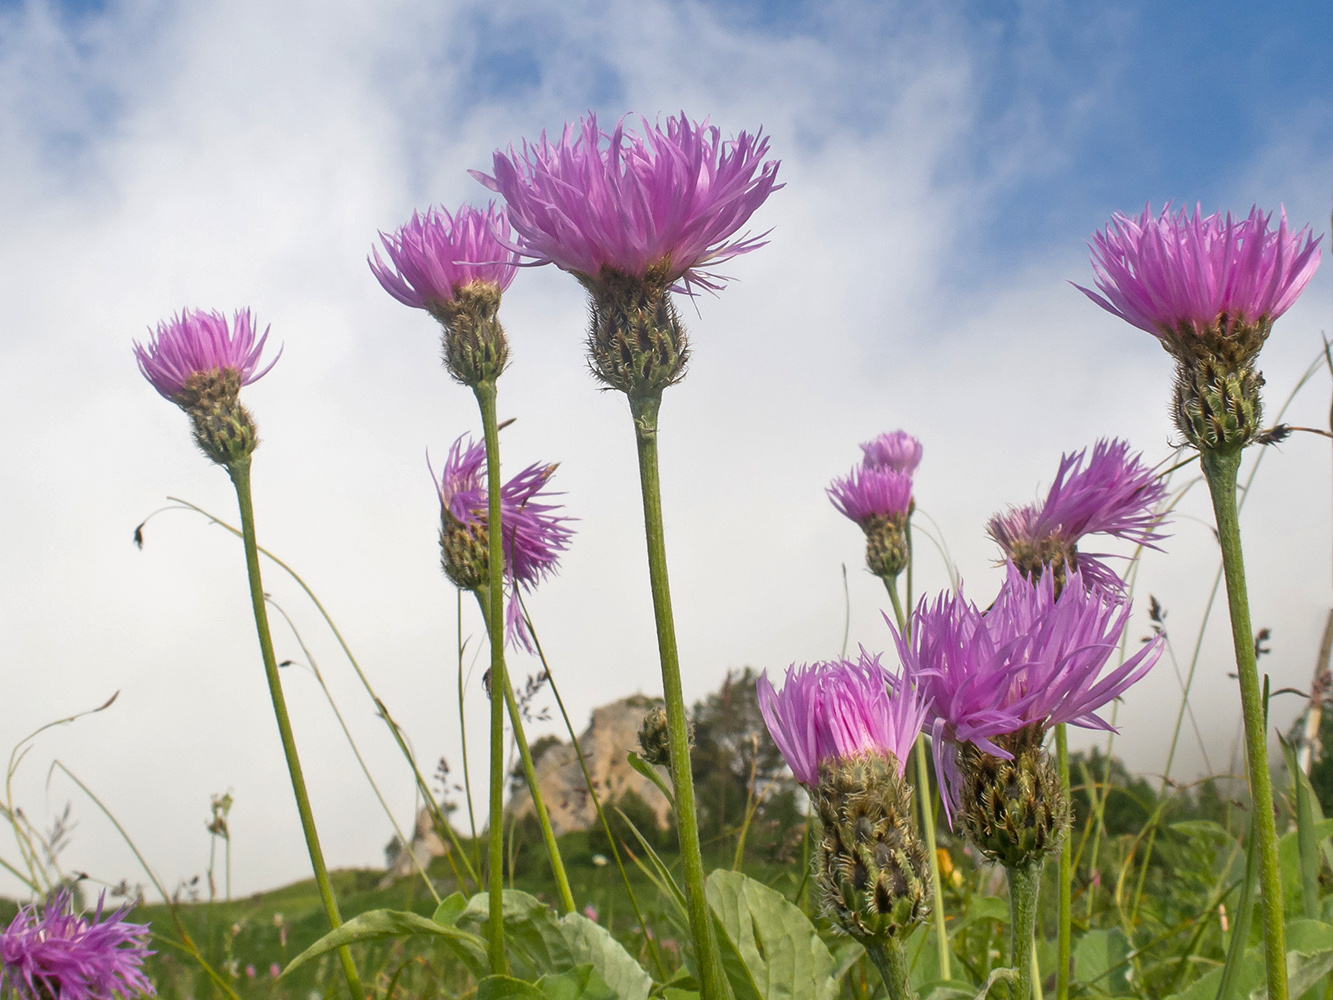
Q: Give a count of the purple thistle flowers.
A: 11